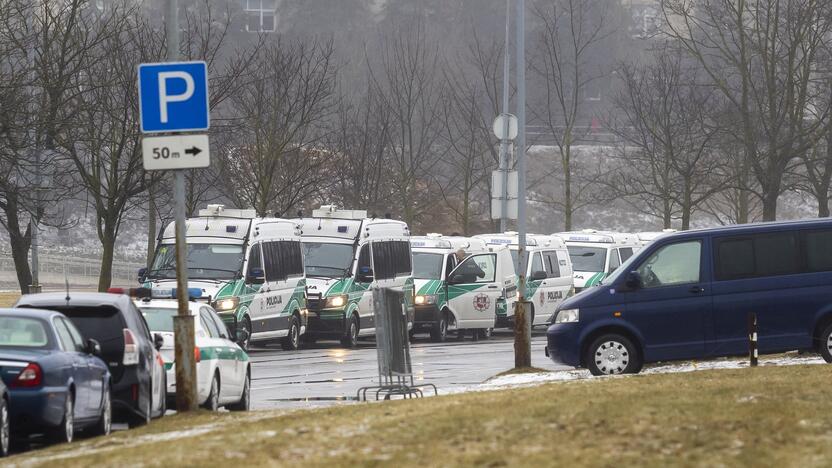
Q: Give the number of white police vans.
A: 6